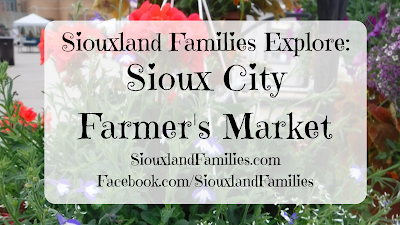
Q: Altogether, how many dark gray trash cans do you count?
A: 1